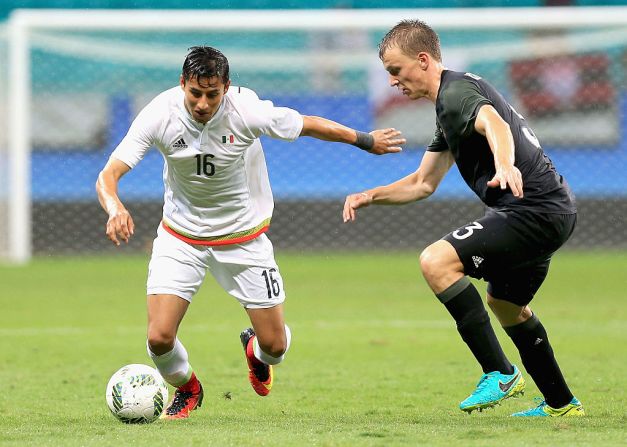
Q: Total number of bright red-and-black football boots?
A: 2